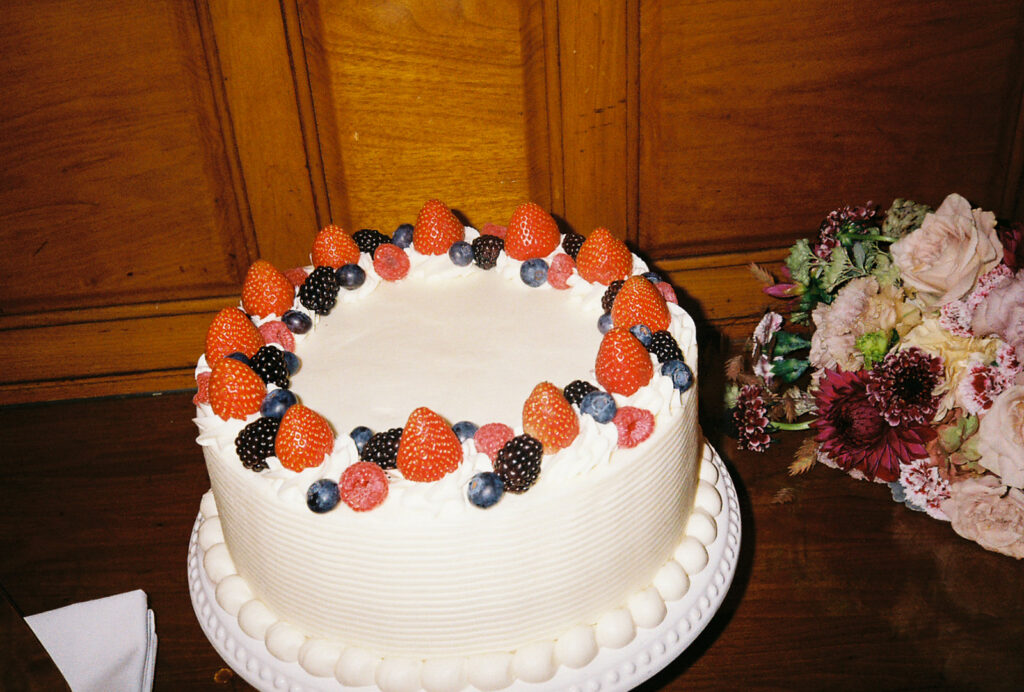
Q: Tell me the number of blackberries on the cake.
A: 11